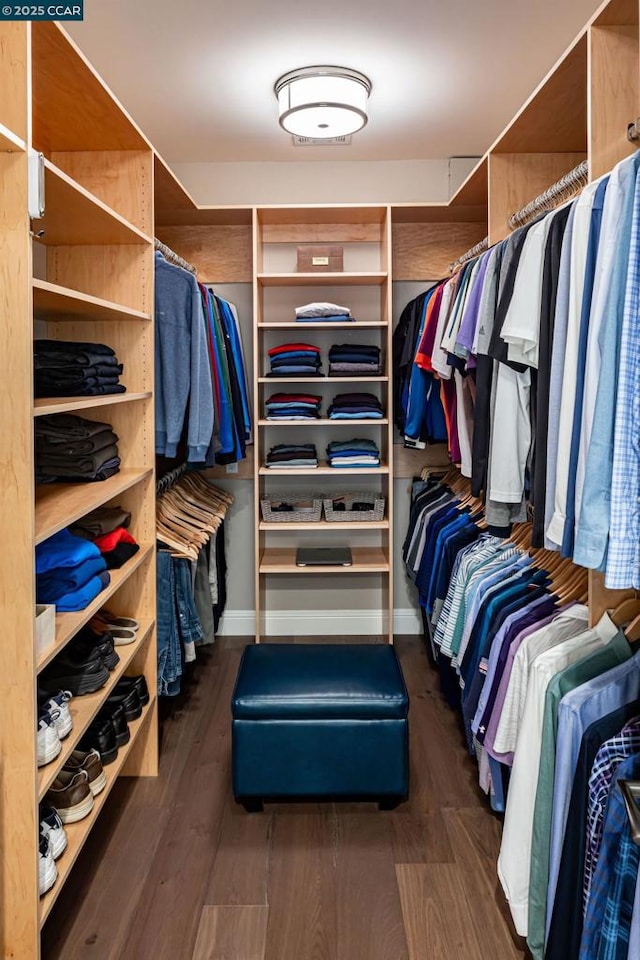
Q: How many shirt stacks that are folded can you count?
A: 7